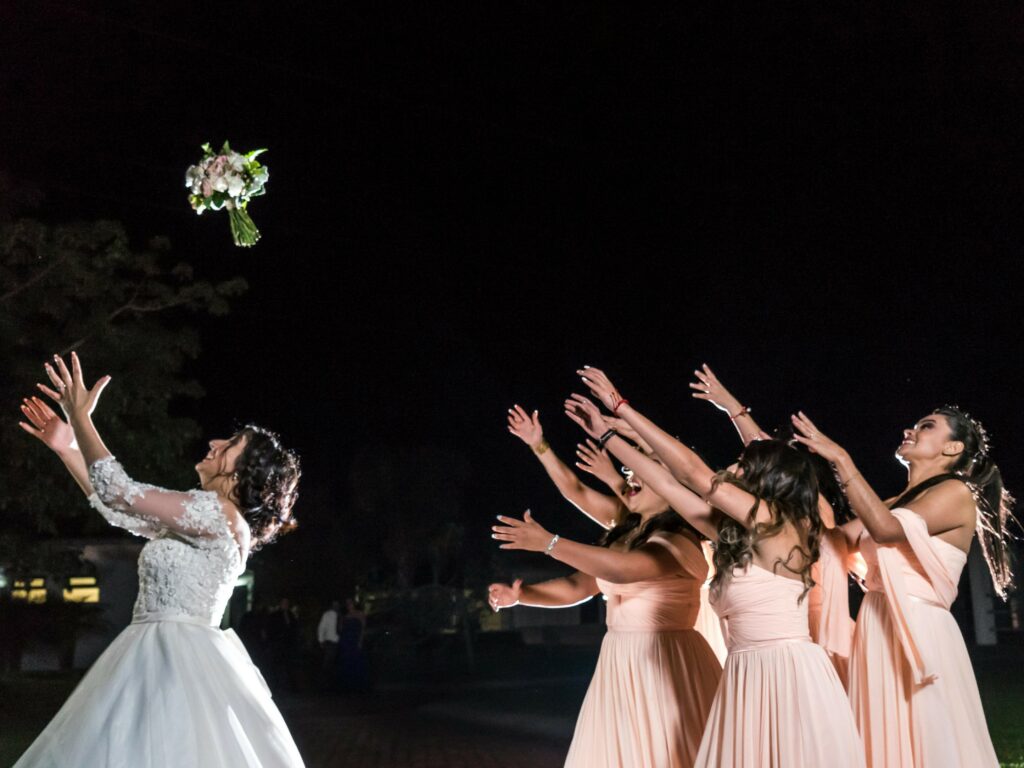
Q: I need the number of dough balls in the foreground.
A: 0